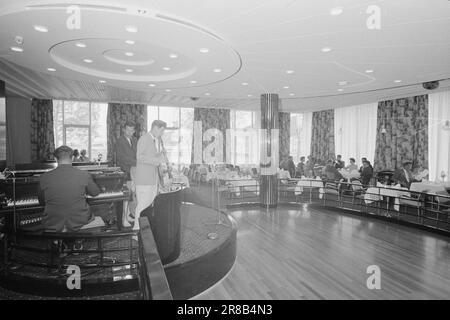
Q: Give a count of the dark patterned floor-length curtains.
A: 6